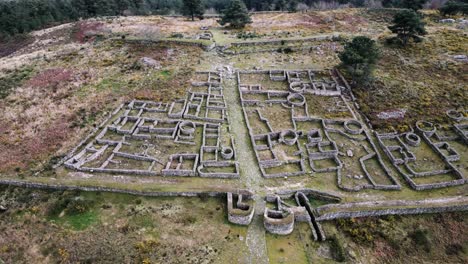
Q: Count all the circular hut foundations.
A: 9